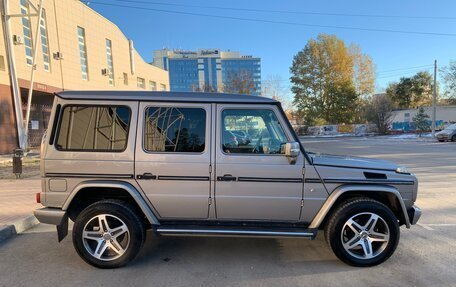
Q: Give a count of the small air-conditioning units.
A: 3